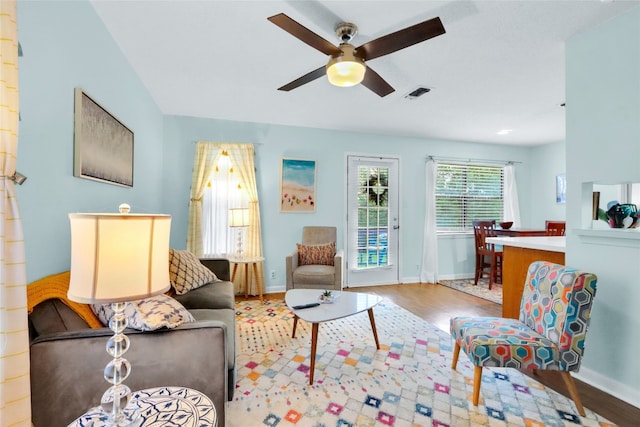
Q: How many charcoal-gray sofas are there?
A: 1